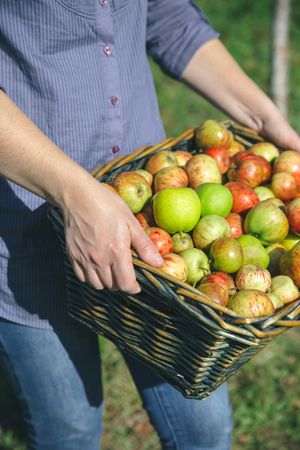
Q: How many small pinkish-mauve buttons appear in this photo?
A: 4